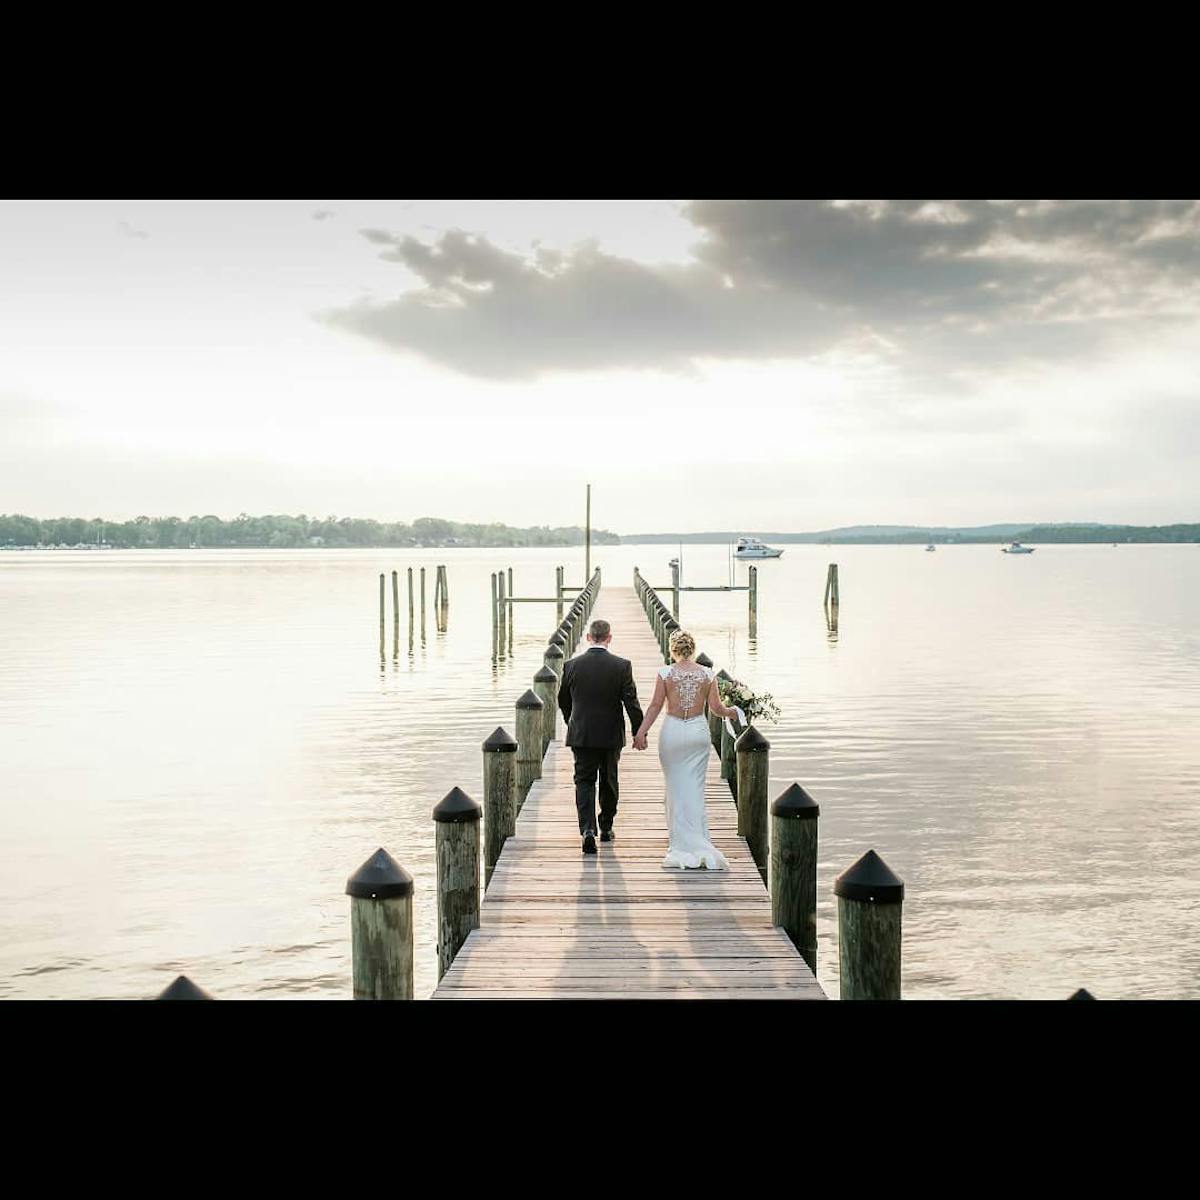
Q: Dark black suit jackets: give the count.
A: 1